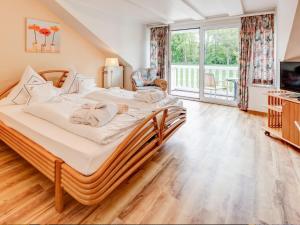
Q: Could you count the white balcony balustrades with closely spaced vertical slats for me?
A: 1